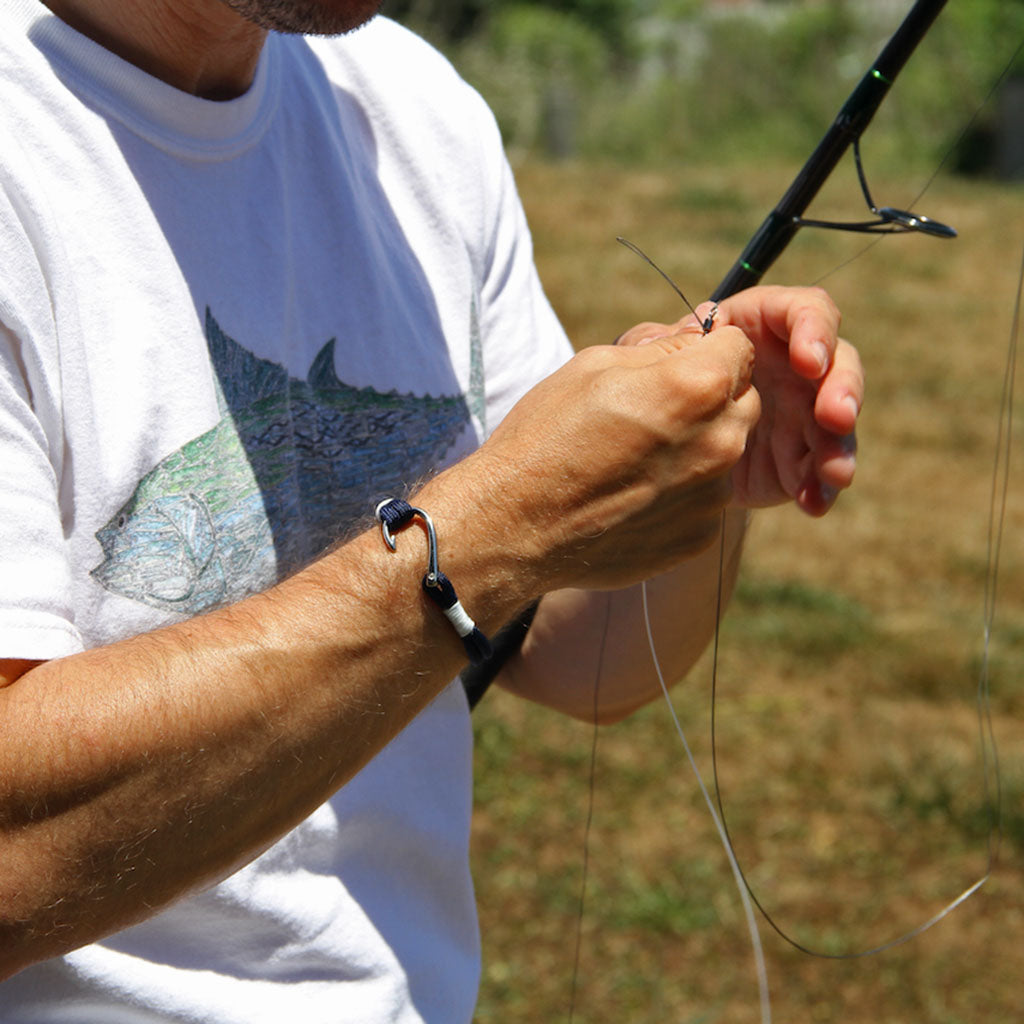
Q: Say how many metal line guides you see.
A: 1